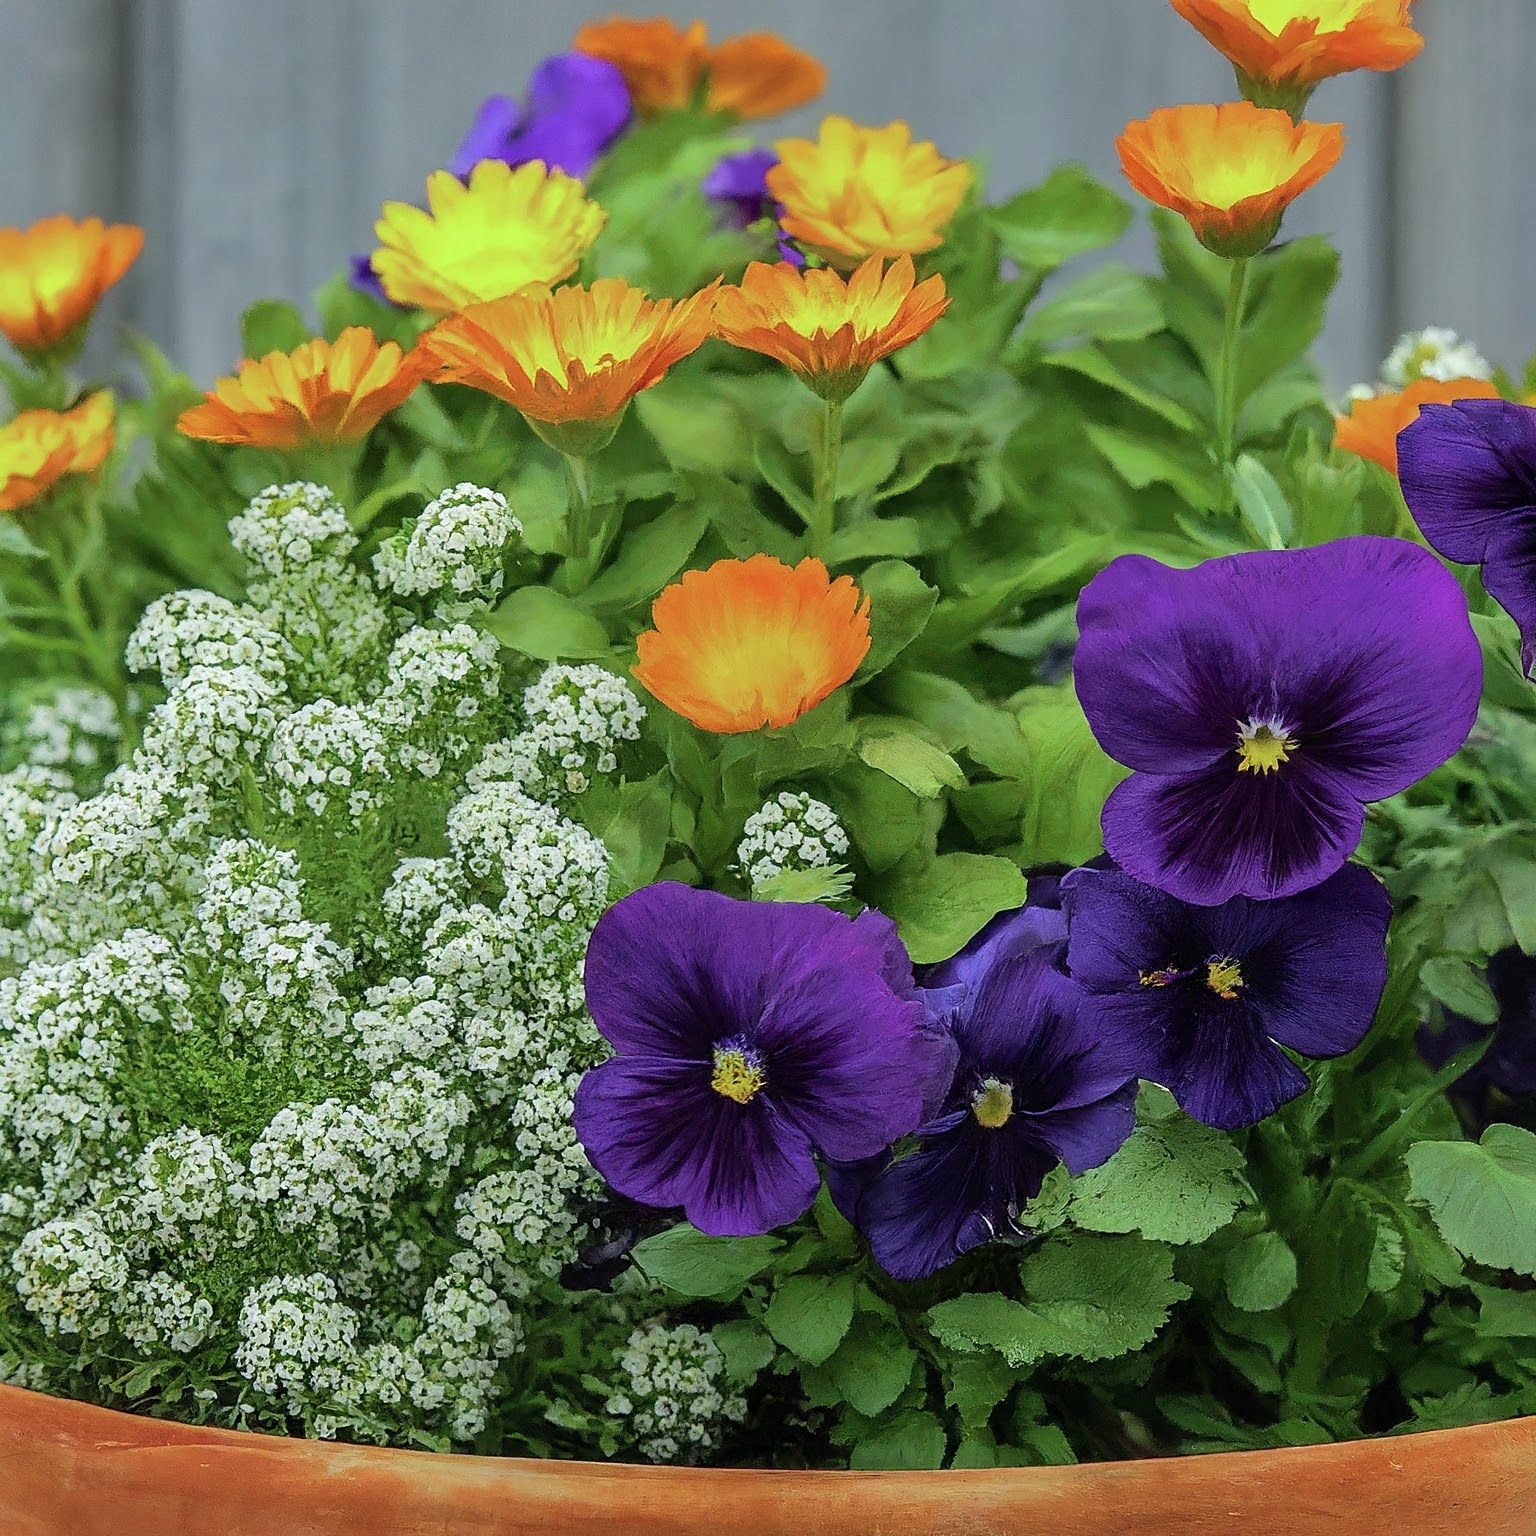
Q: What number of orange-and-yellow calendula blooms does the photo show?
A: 12